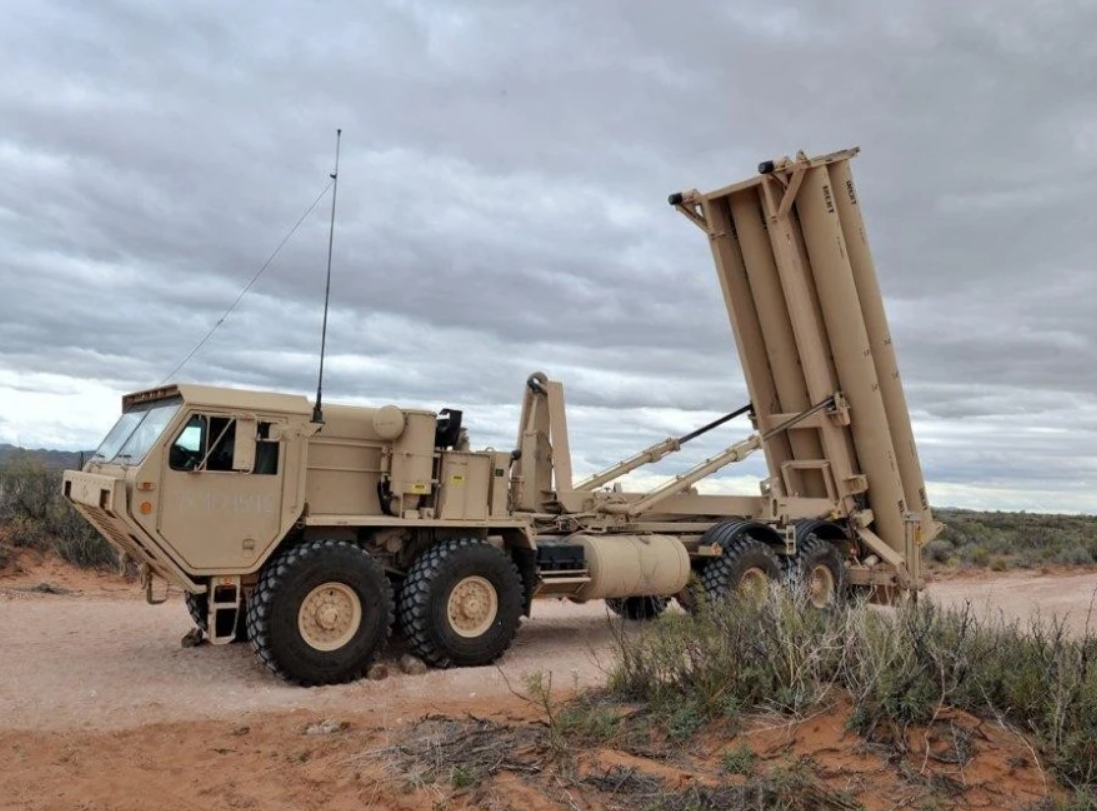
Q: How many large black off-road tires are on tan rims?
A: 4